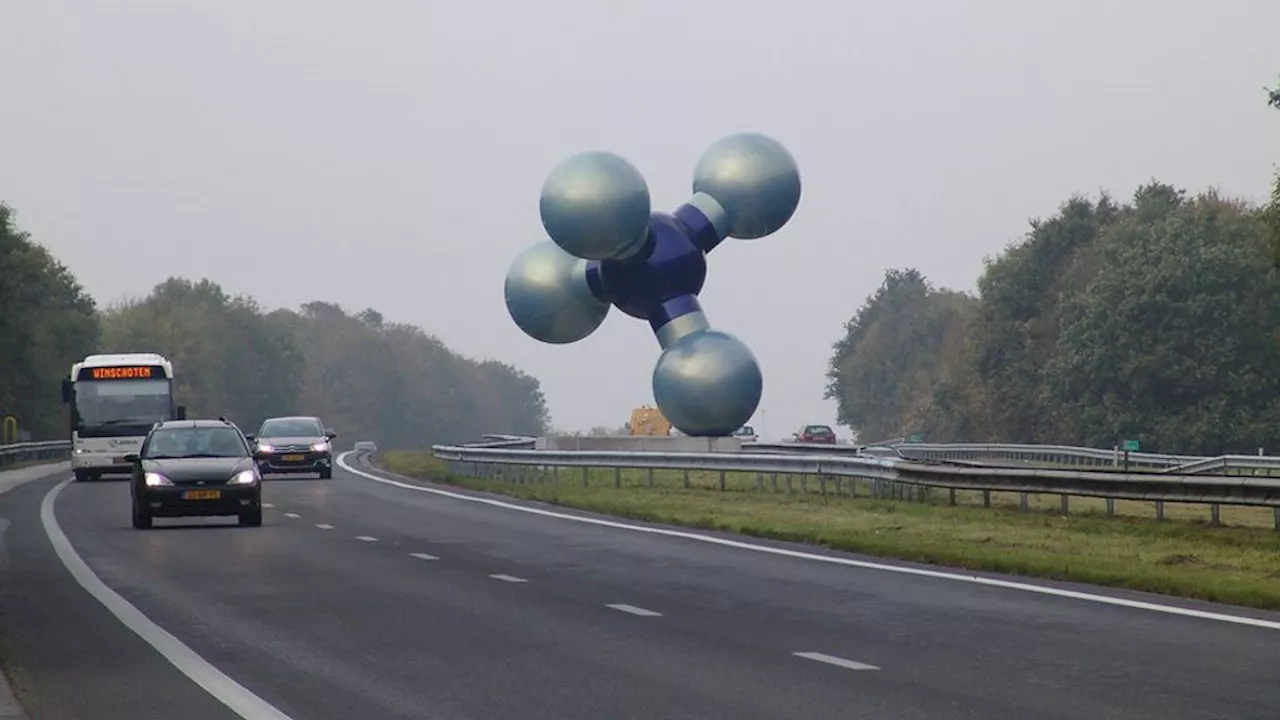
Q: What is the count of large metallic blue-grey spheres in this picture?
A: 4